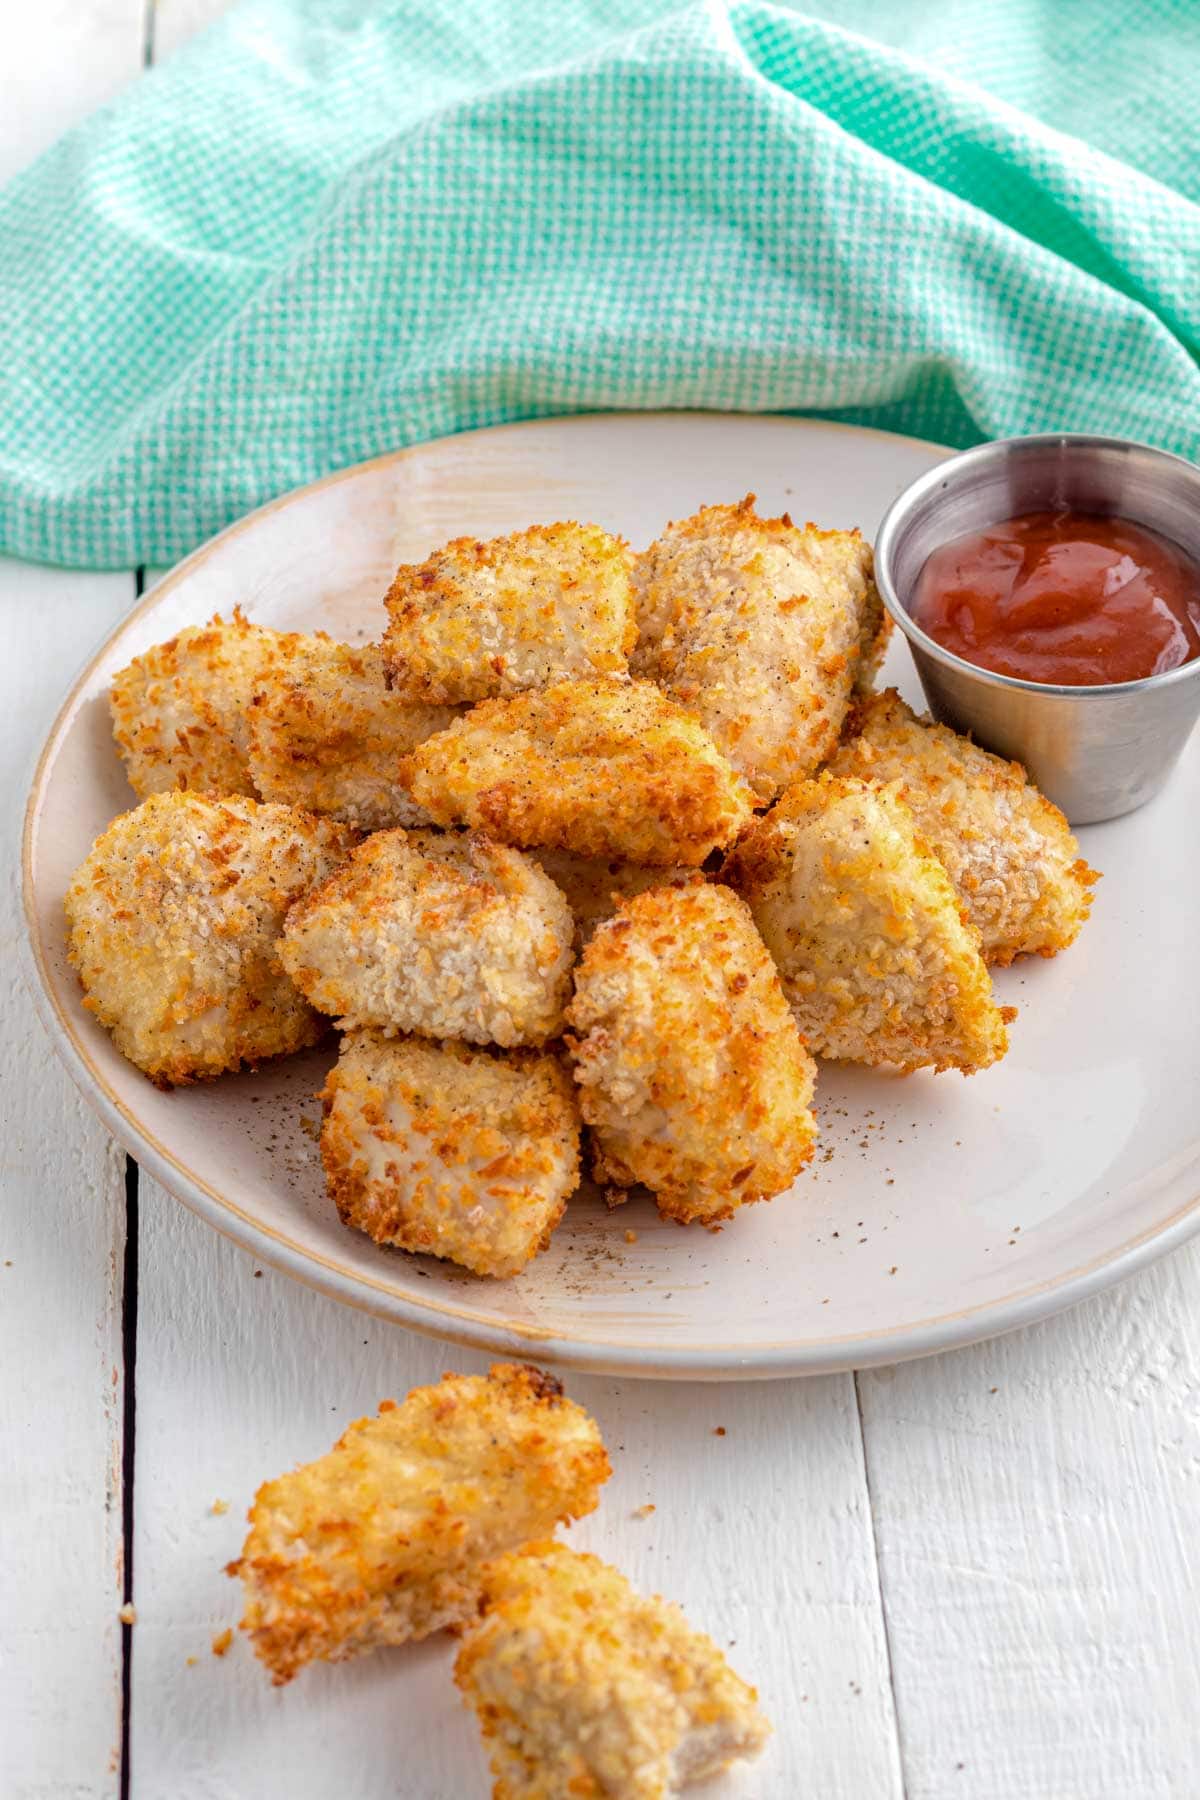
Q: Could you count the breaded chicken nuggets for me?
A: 14